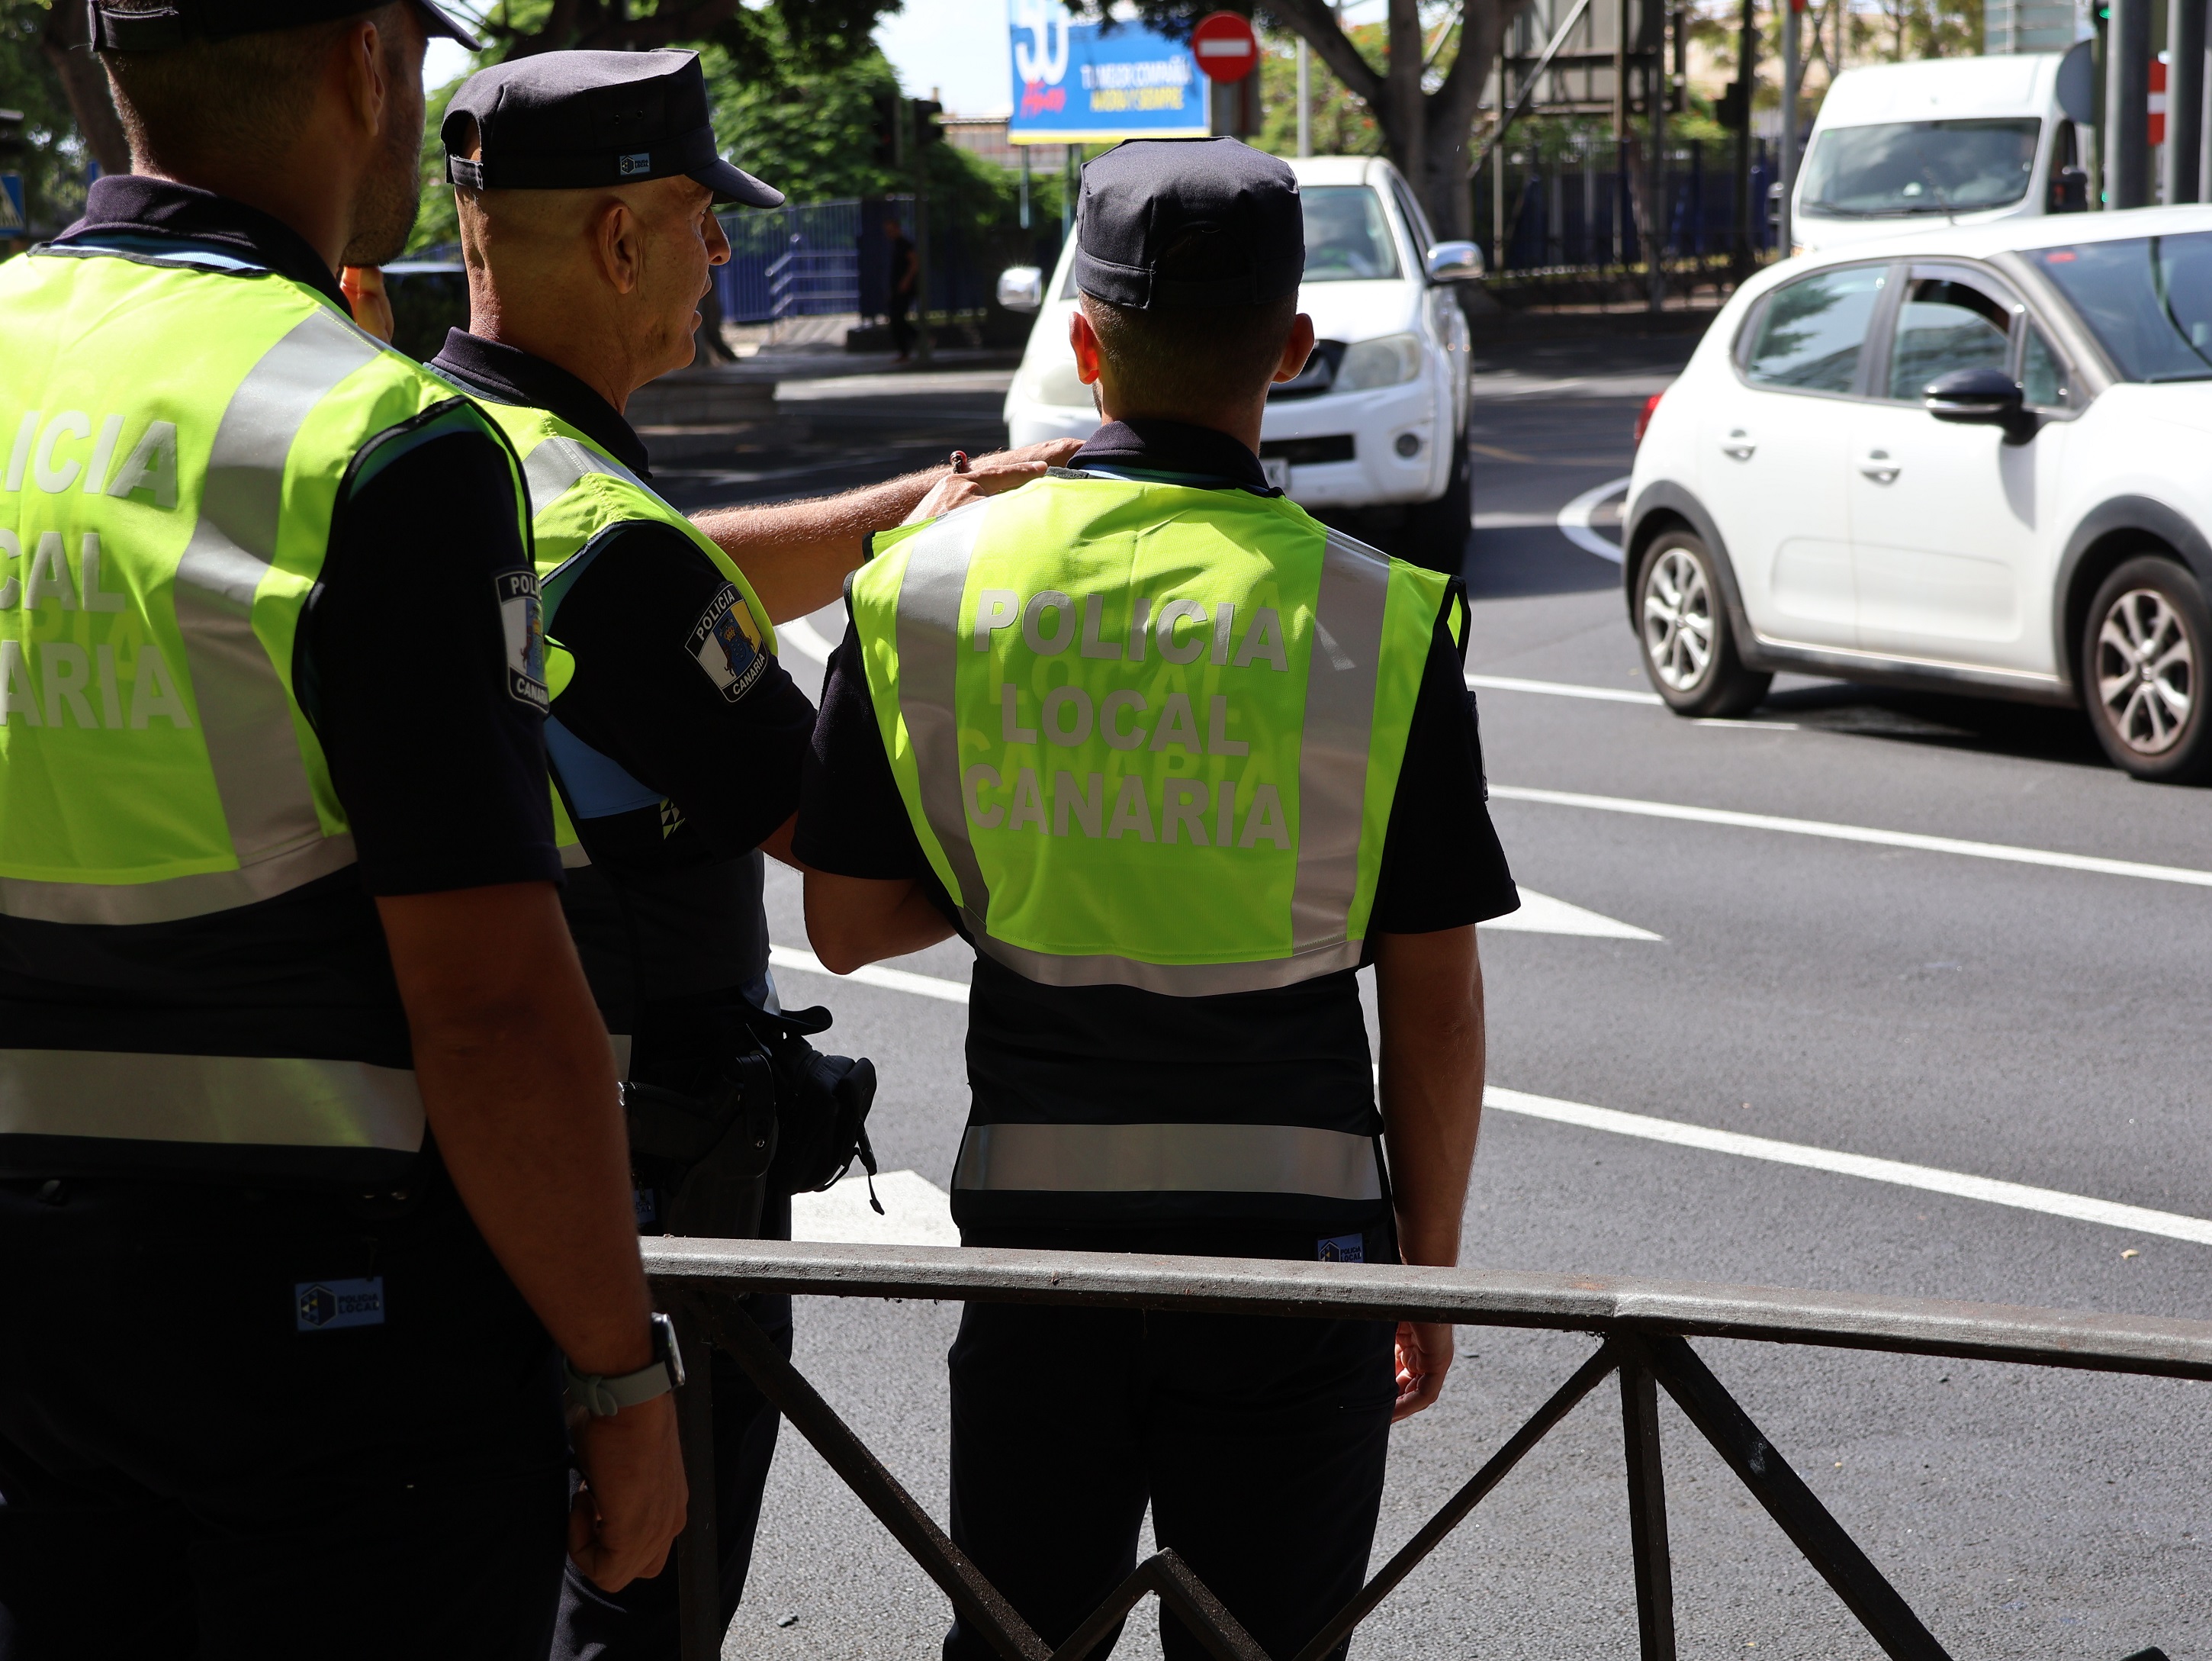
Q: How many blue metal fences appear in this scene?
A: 1